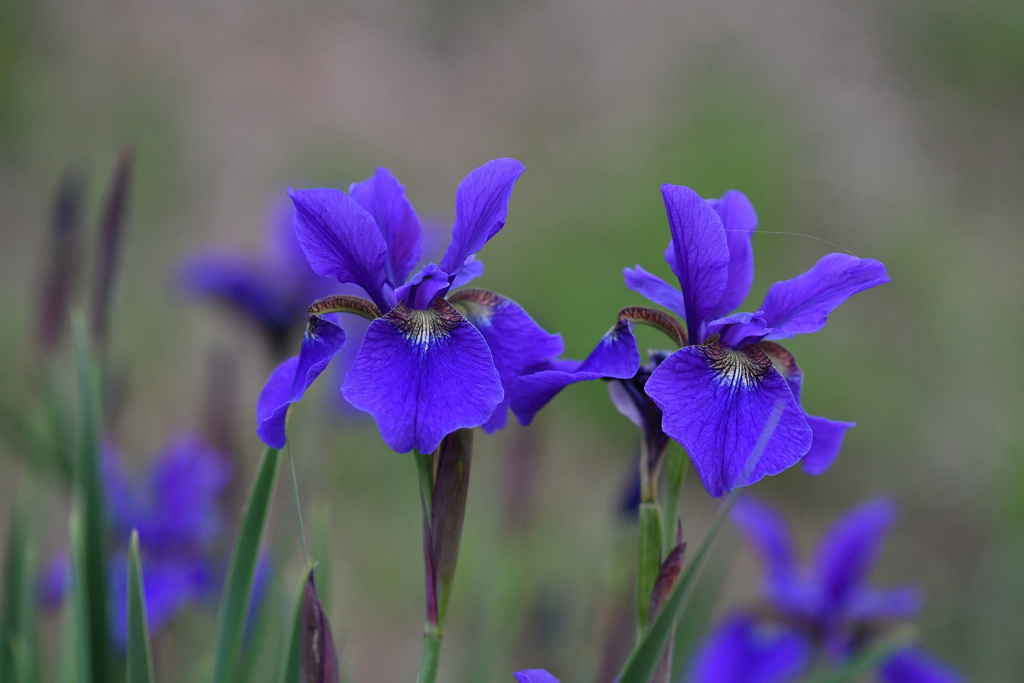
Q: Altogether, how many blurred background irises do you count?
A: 3